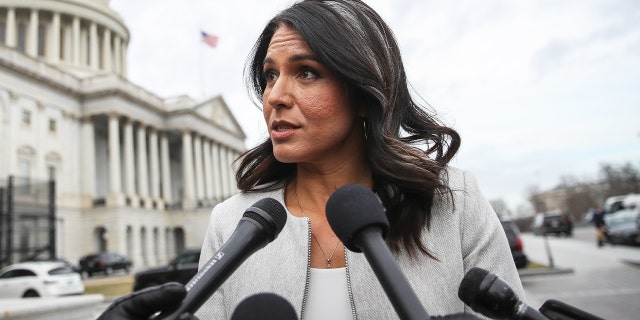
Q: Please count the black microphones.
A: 4